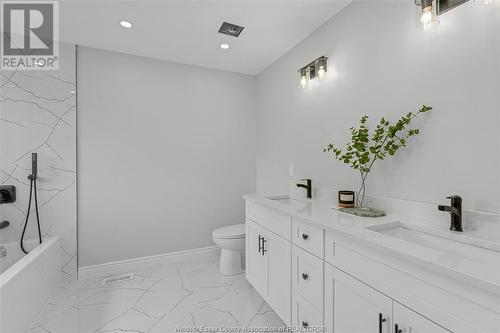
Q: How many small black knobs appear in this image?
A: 3